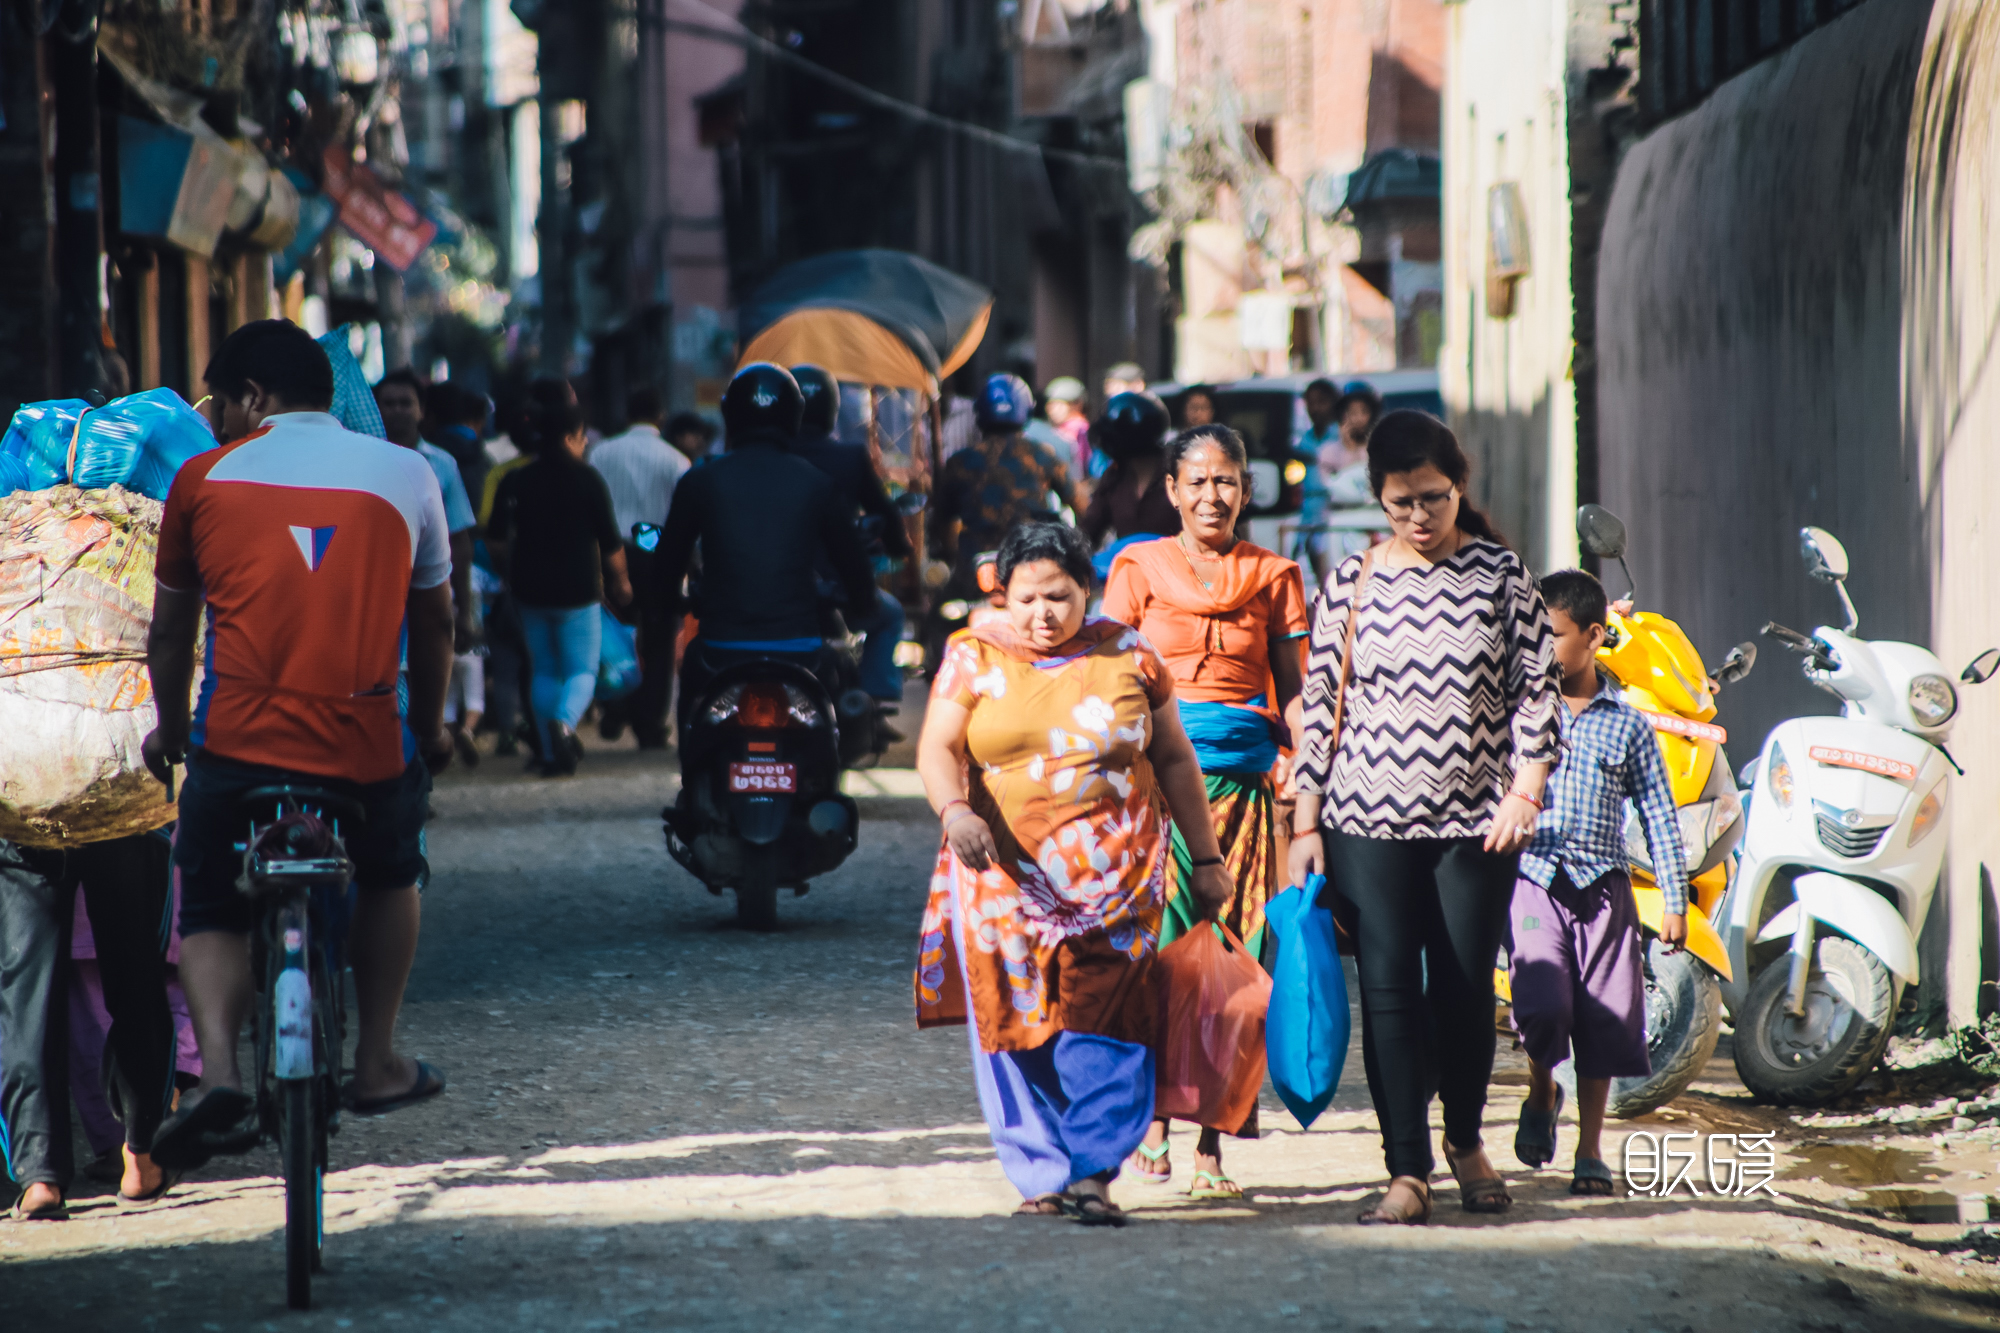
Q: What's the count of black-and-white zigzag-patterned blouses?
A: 1